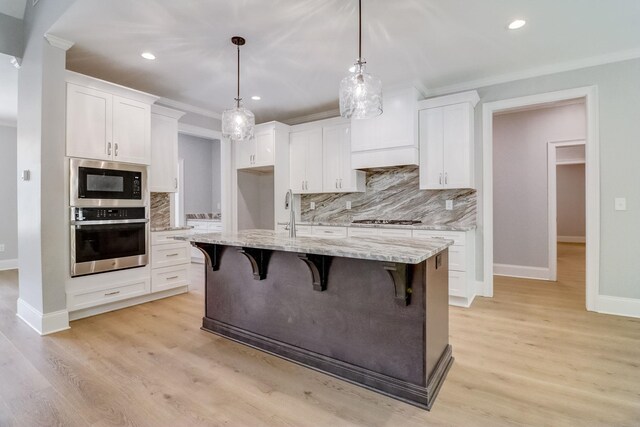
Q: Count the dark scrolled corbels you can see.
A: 4